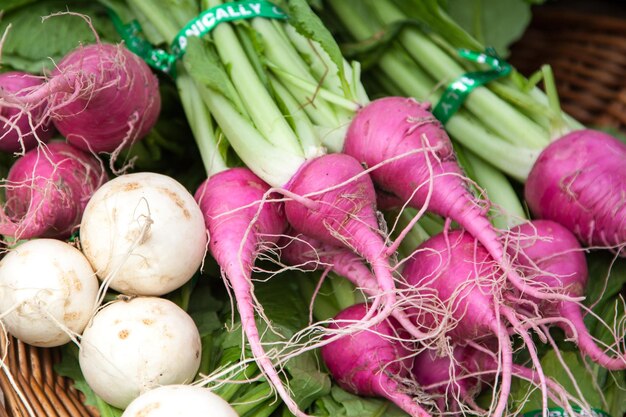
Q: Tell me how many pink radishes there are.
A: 12